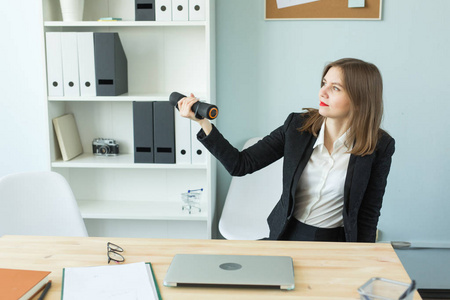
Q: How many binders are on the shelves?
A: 12